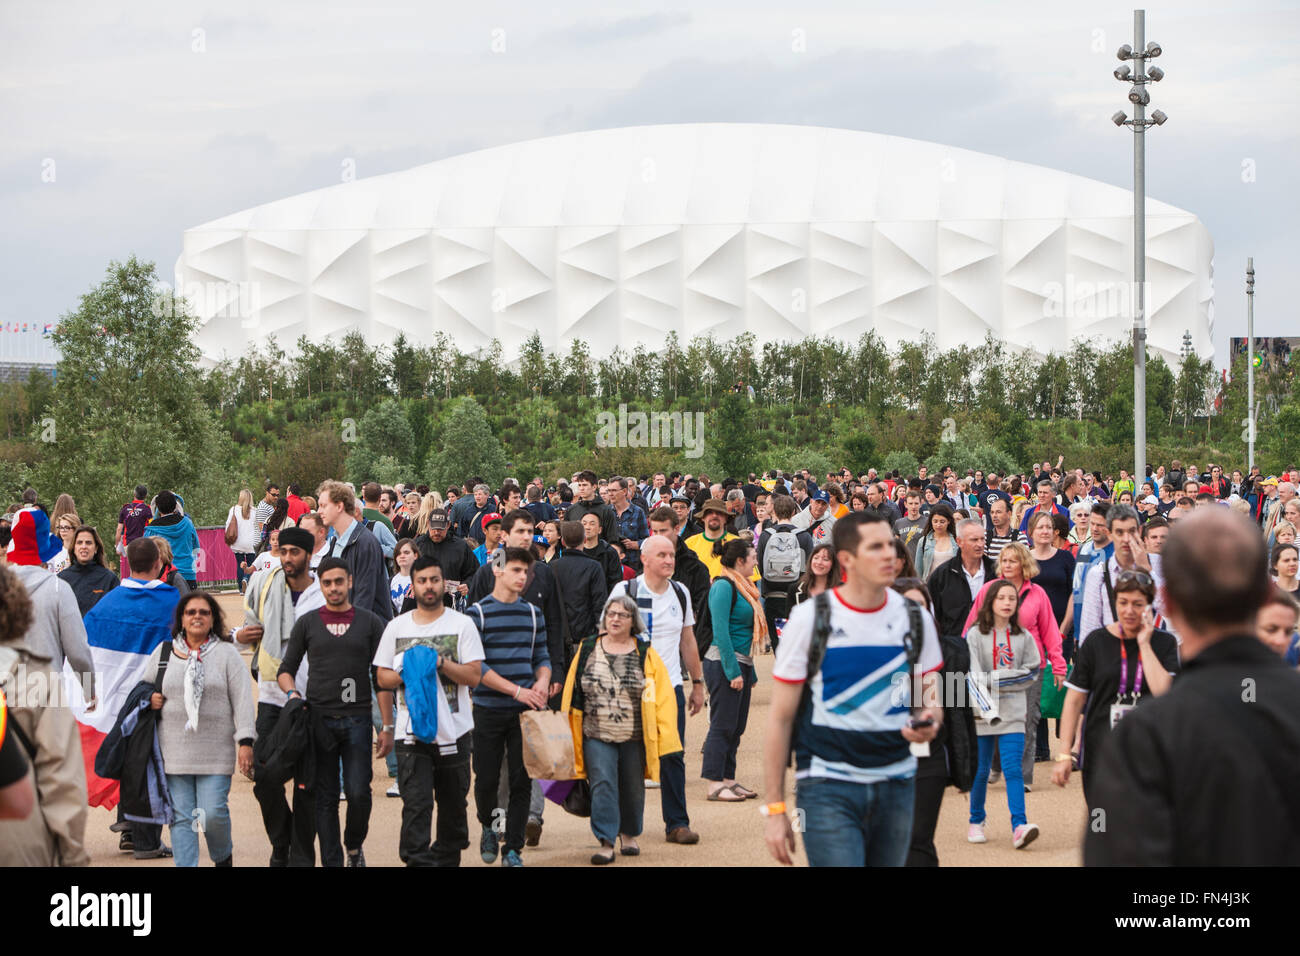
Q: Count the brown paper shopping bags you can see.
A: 1